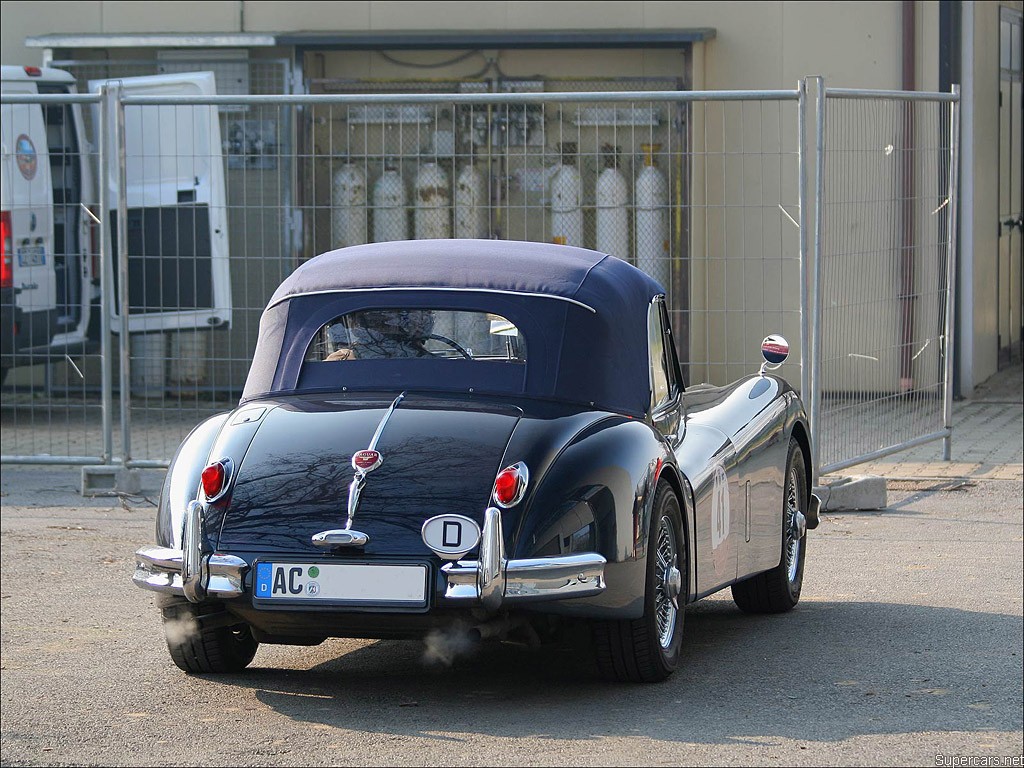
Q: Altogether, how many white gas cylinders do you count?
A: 7